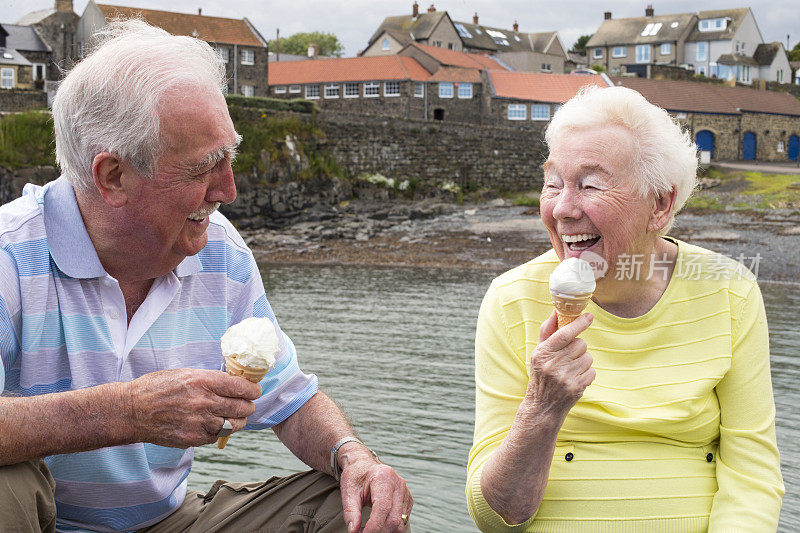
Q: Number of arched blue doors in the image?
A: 3